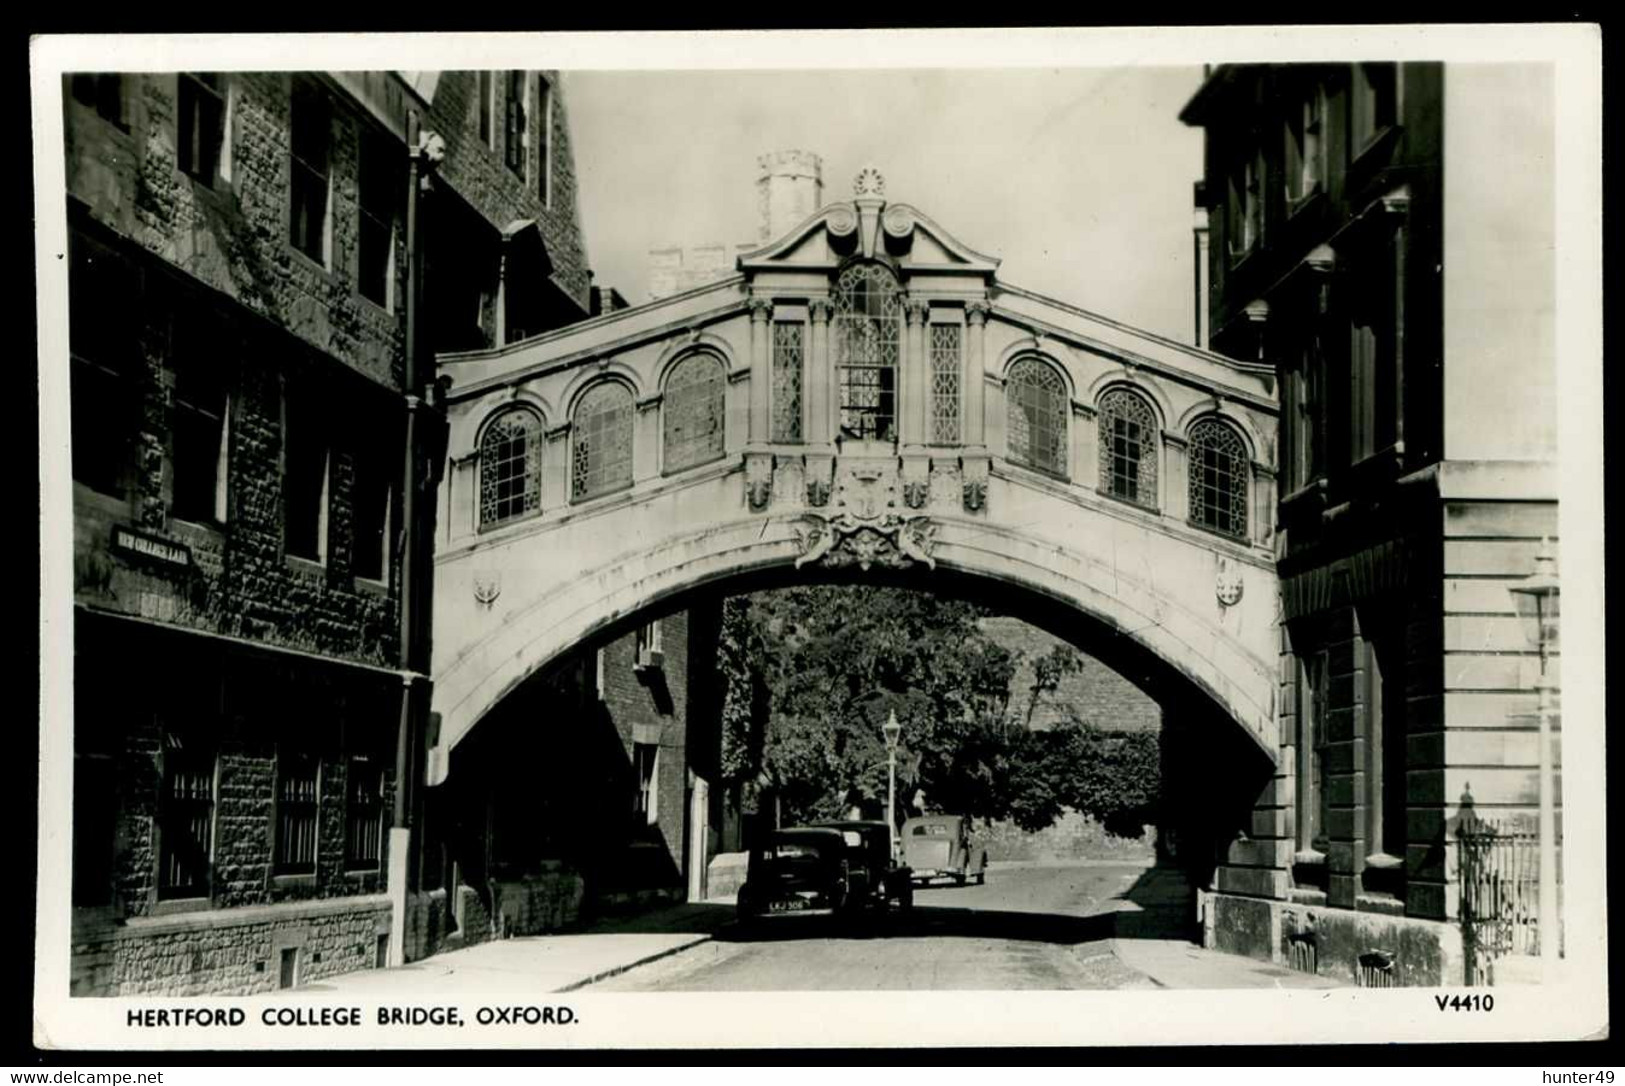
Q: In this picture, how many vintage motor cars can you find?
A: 3